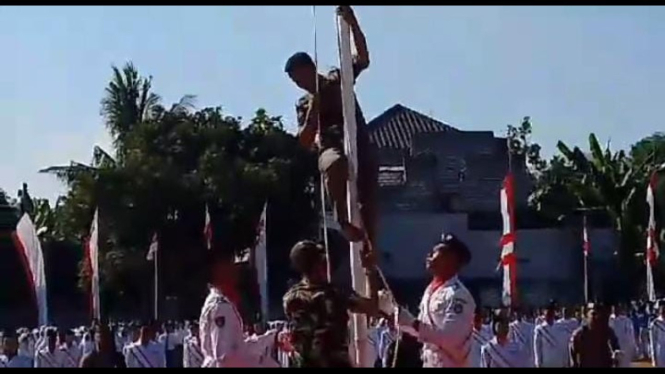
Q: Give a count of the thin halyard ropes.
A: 2